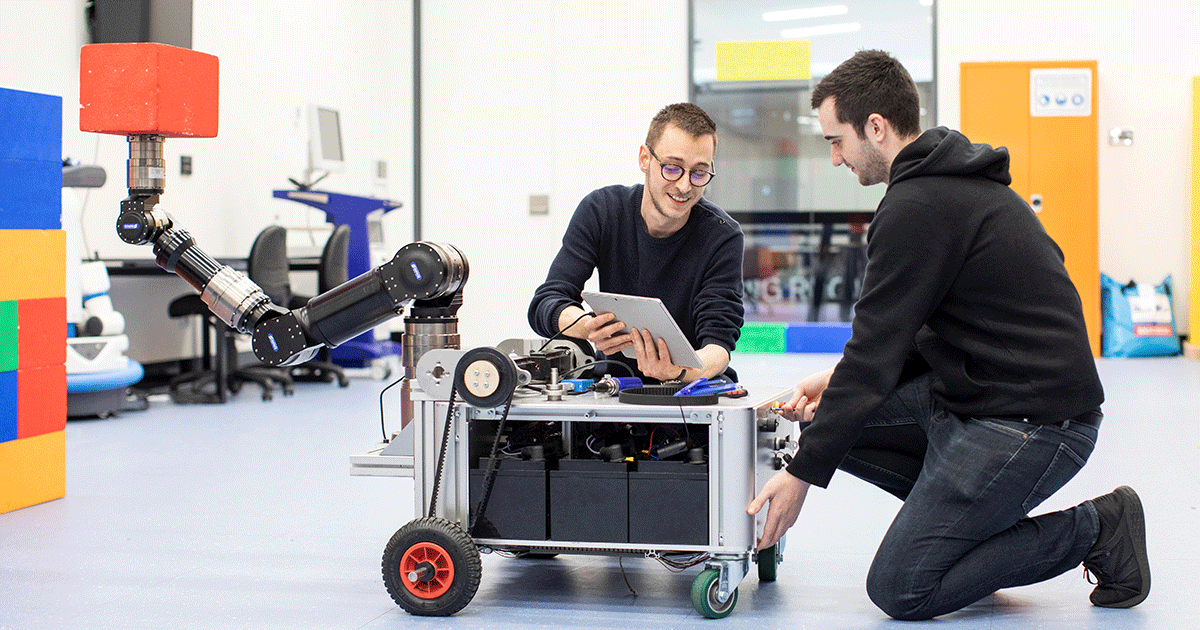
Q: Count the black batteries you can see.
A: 3